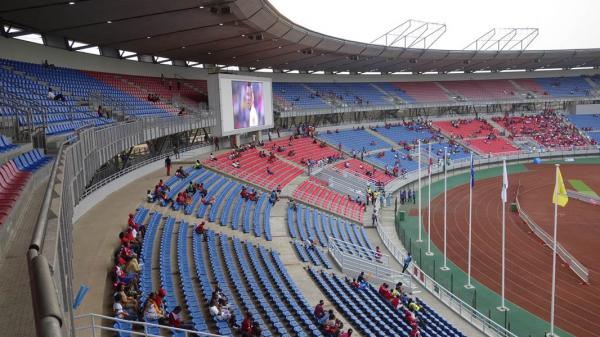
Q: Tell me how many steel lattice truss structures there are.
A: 2